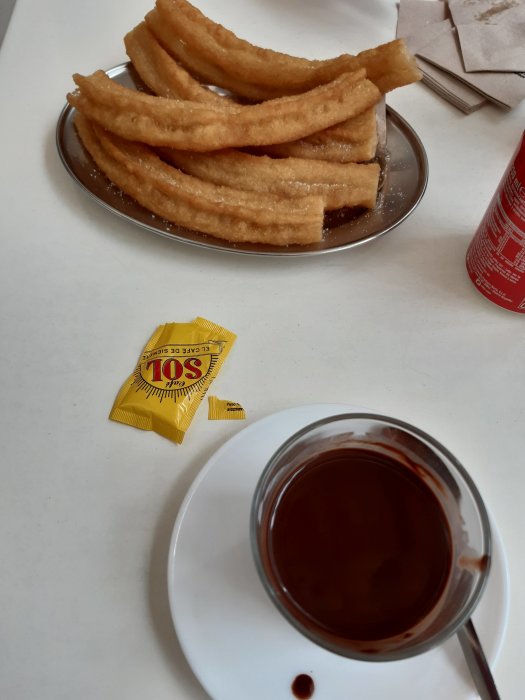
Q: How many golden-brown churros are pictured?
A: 5